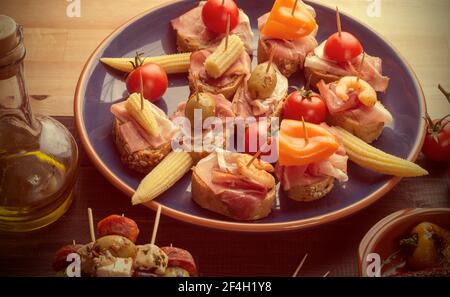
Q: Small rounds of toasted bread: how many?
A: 10